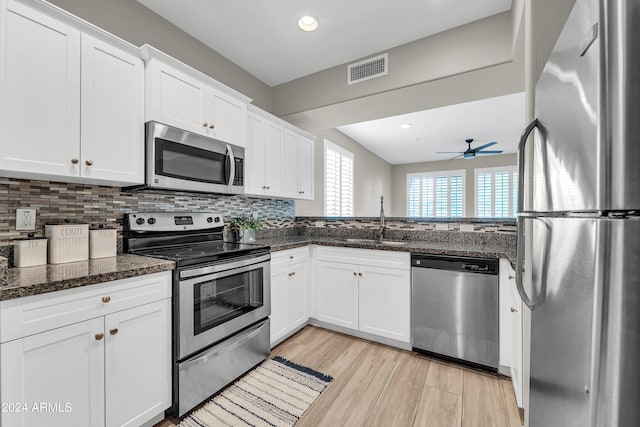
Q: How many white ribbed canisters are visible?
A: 3